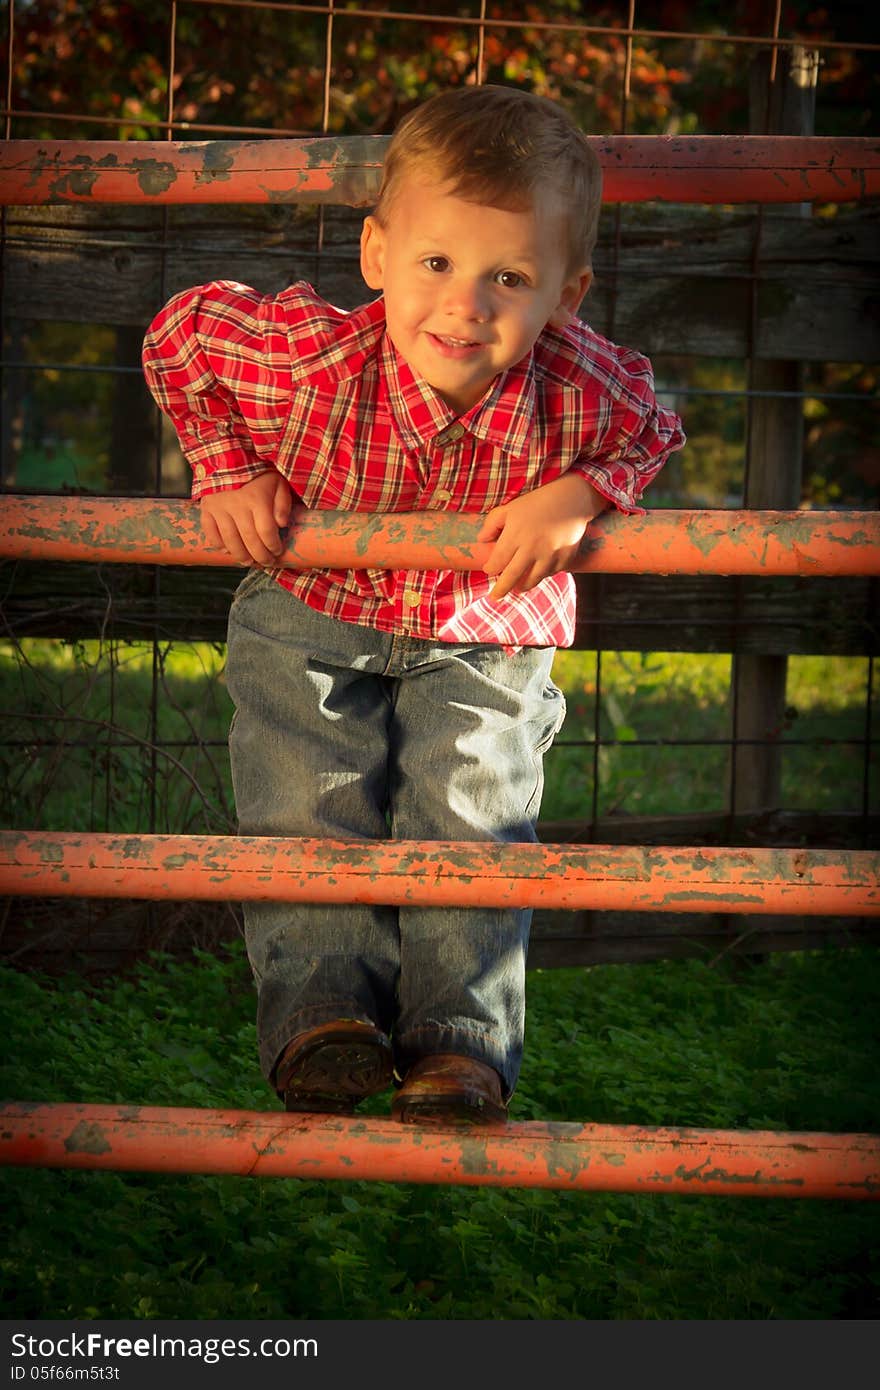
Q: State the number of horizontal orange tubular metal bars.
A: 4